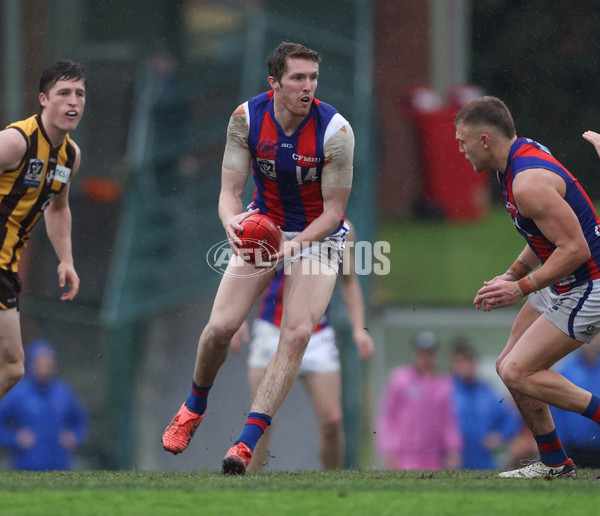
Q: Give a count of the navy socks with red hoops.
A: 4